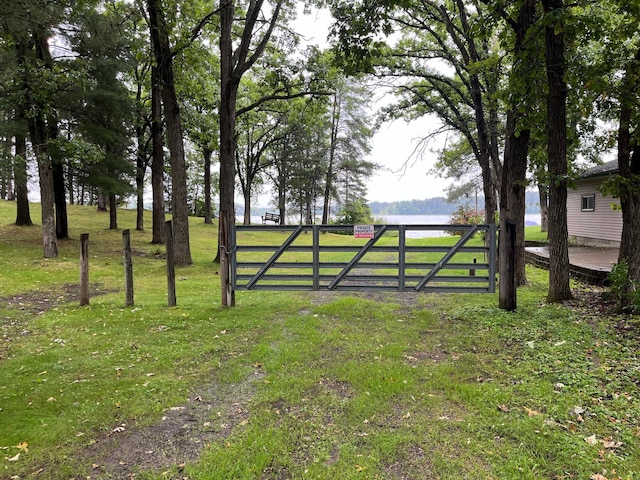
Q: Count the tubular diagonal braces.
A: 3